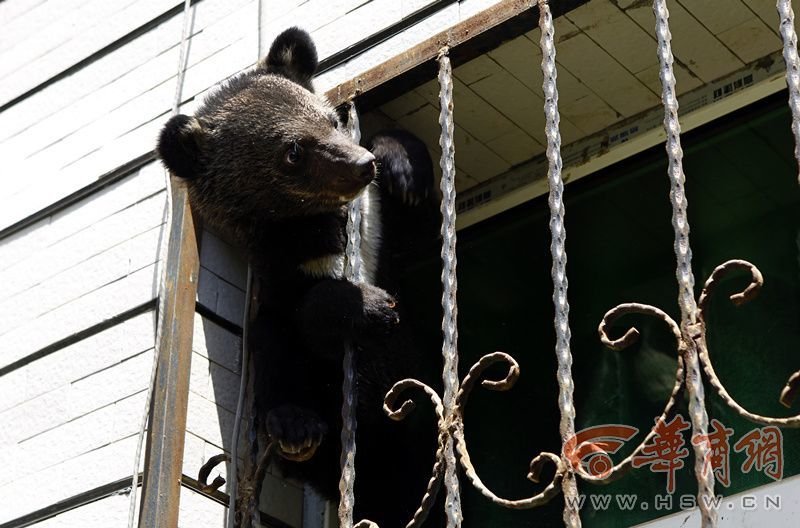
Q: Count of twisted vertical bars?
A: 5